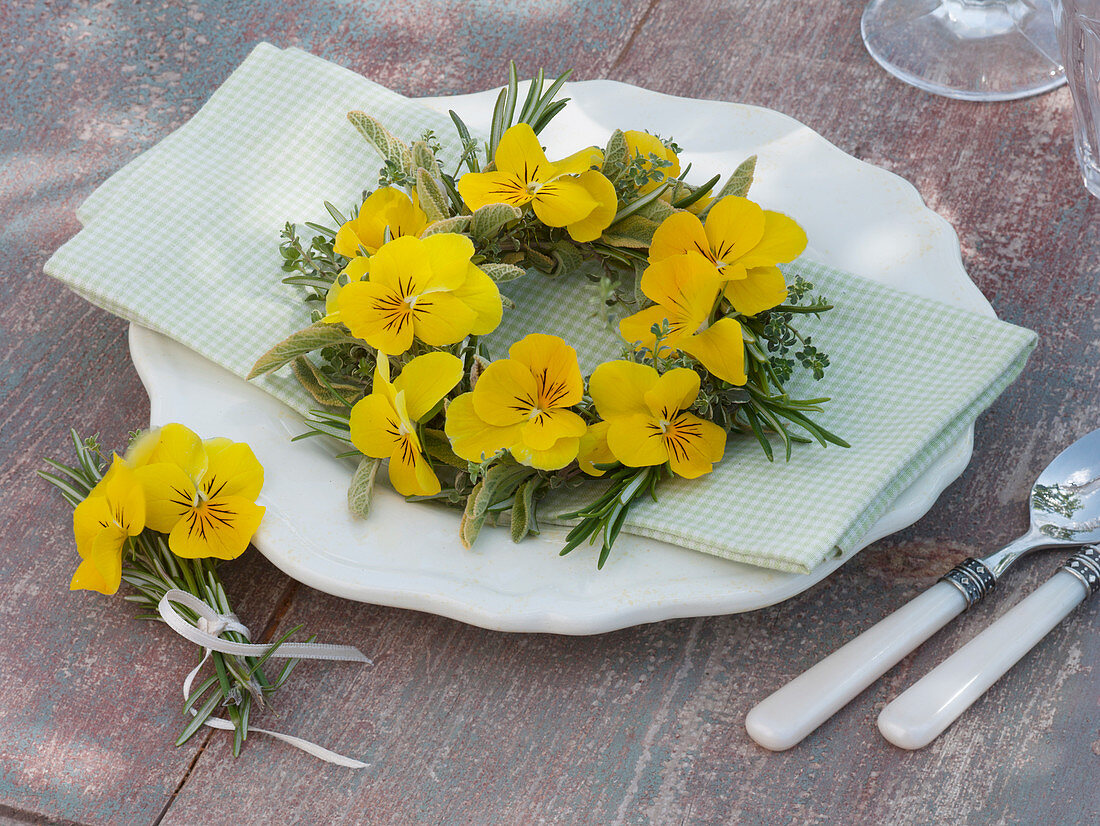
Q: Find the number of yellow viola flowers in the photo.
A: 11